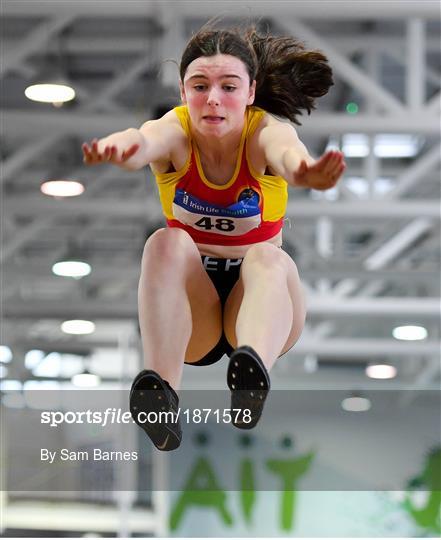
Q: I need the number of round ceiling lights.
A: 8